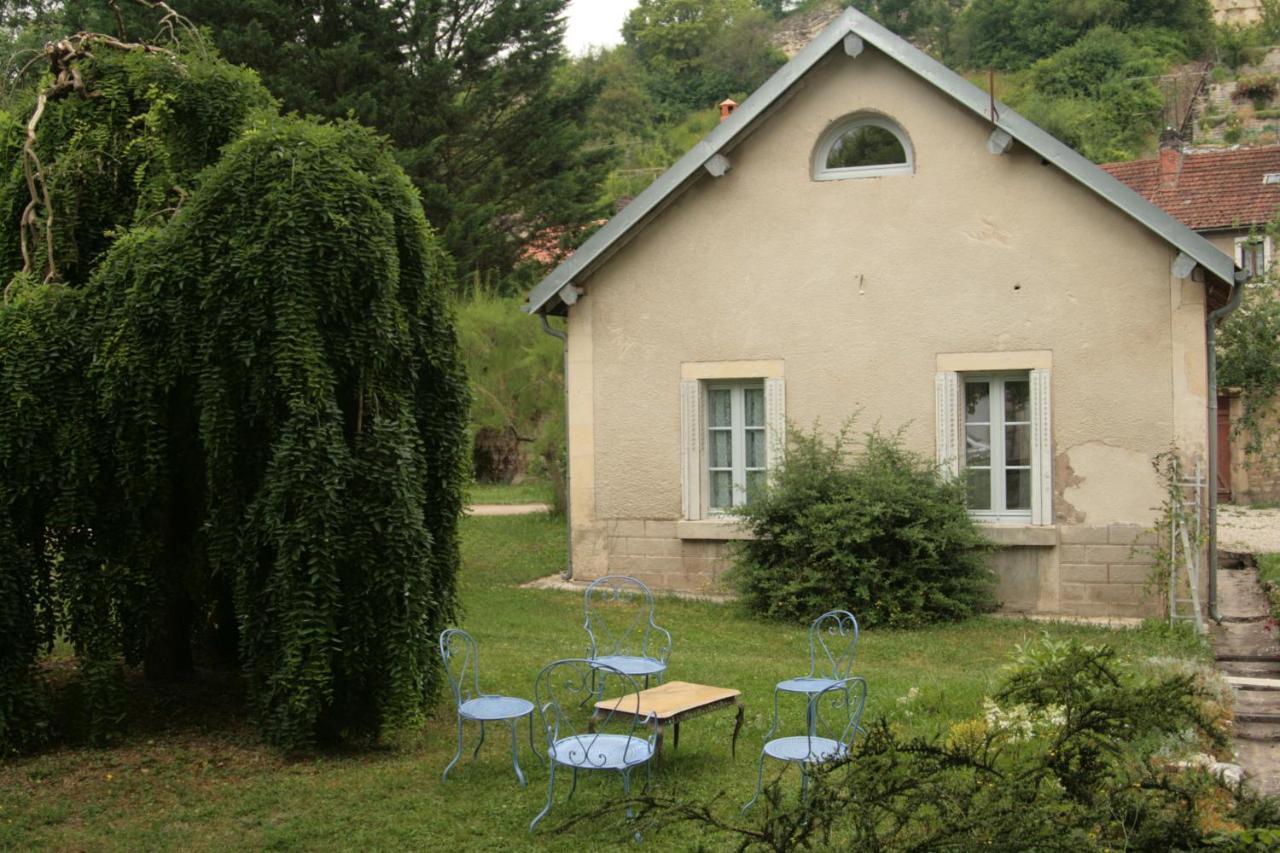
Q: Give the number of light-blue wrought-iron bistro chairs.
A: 5